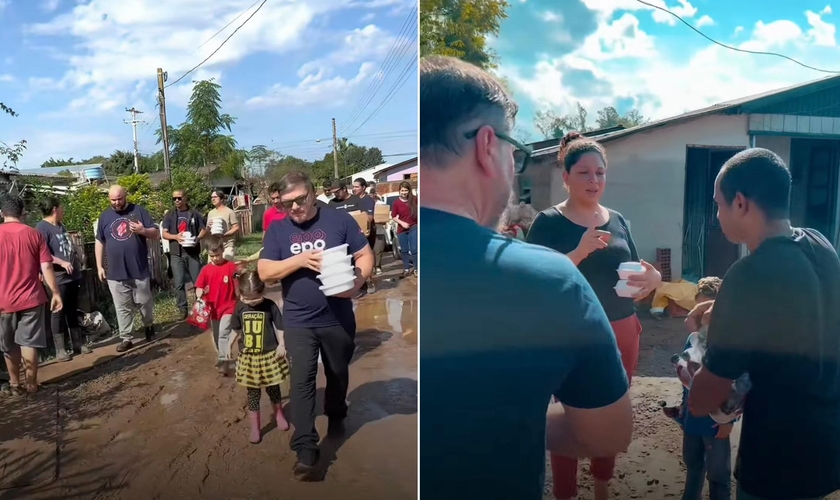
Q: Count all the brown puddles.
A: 1